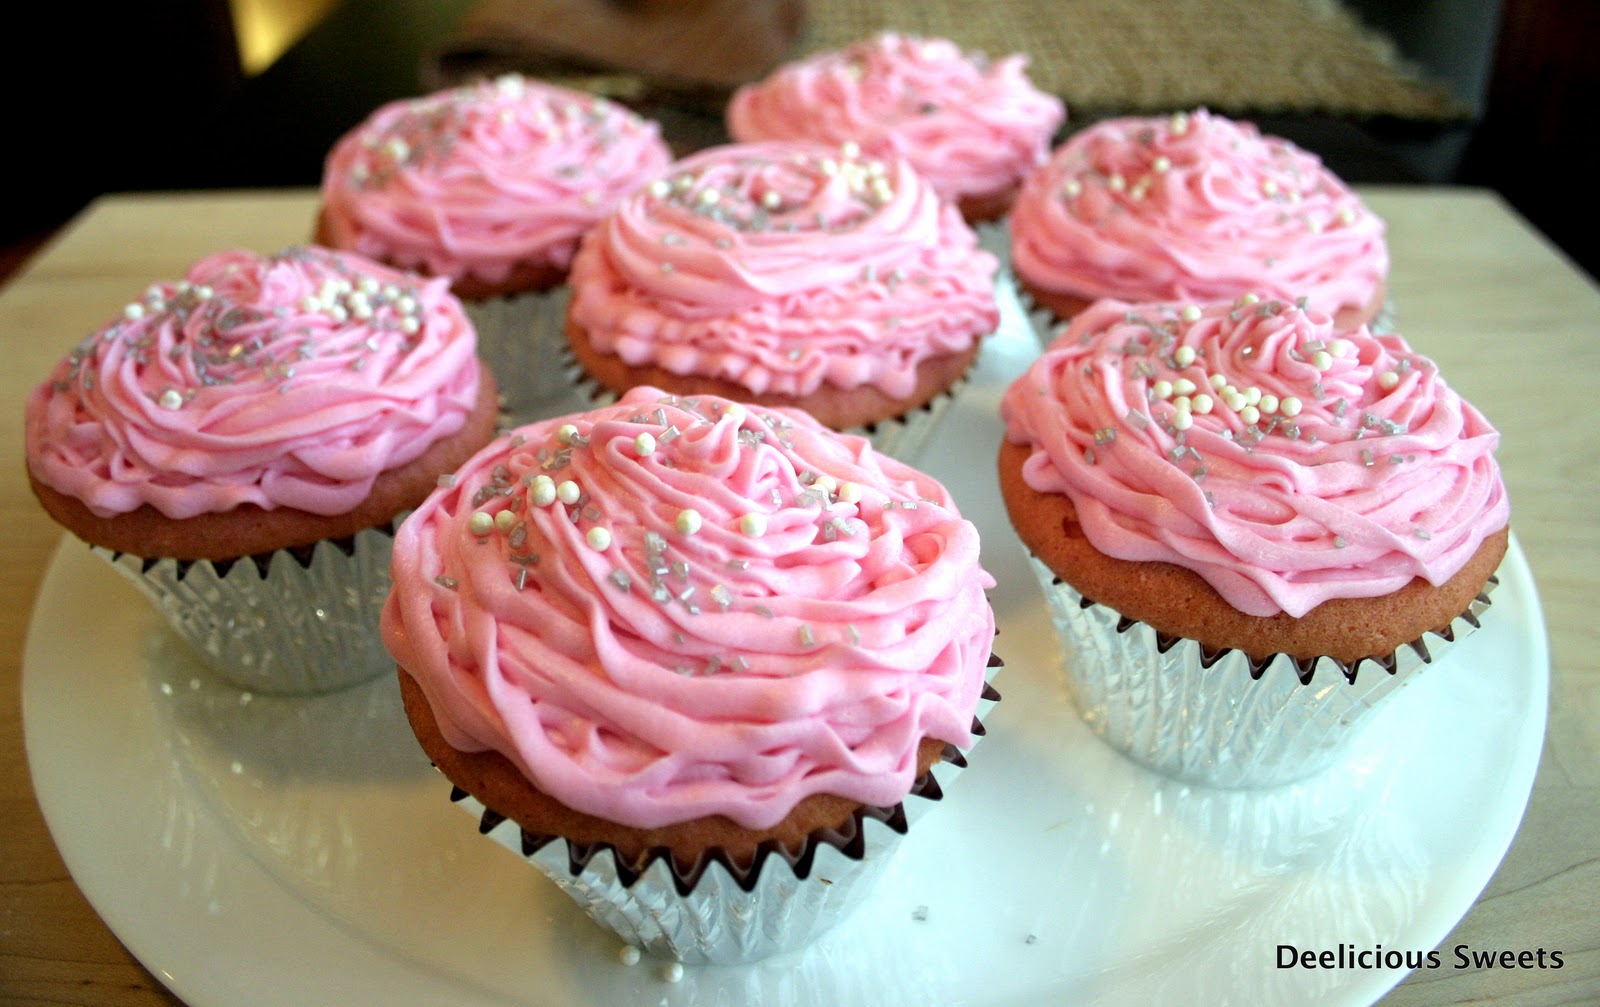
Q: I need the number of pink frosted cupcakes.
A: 7